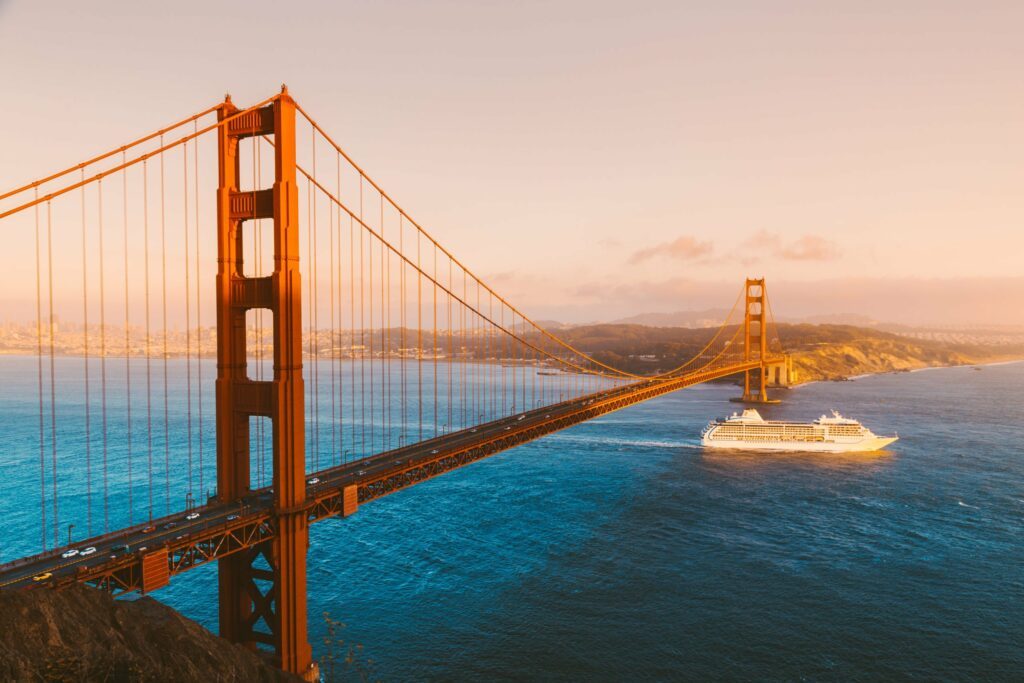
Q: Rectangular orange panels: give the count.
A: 2